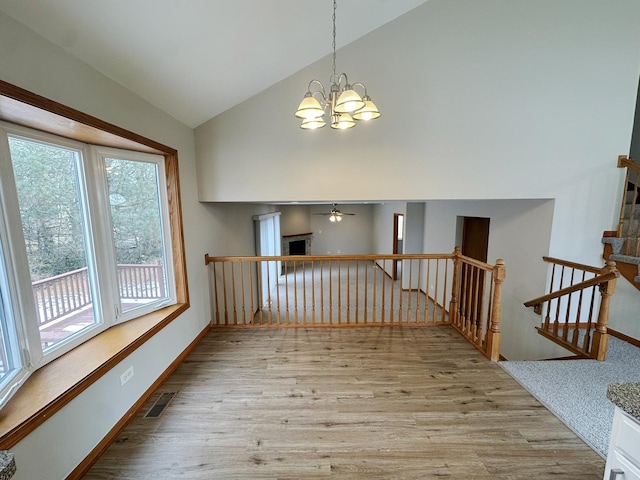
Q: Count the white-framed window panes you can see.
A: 3